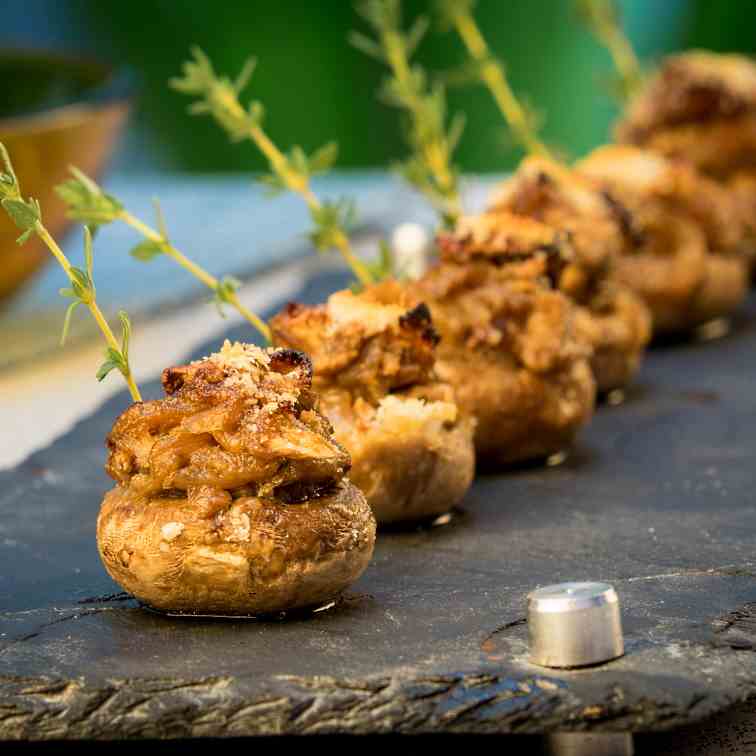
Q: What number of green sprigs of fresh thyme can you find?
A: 6